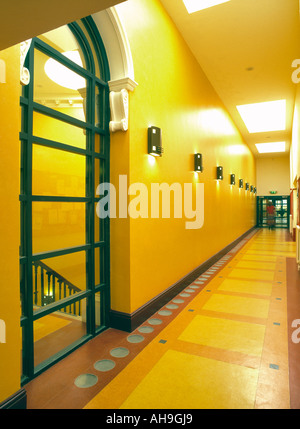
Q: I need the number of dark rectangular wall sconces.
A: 8